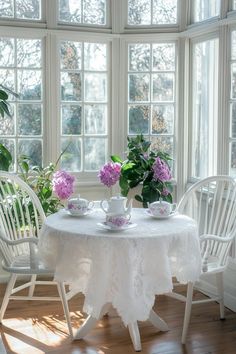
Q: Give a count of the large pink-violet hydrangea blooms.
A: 3